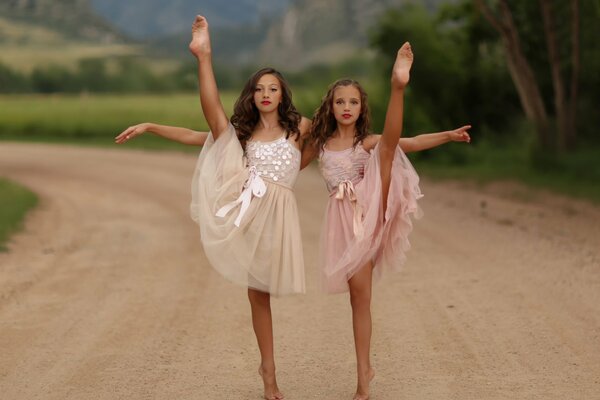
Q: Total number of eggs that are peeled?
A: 0